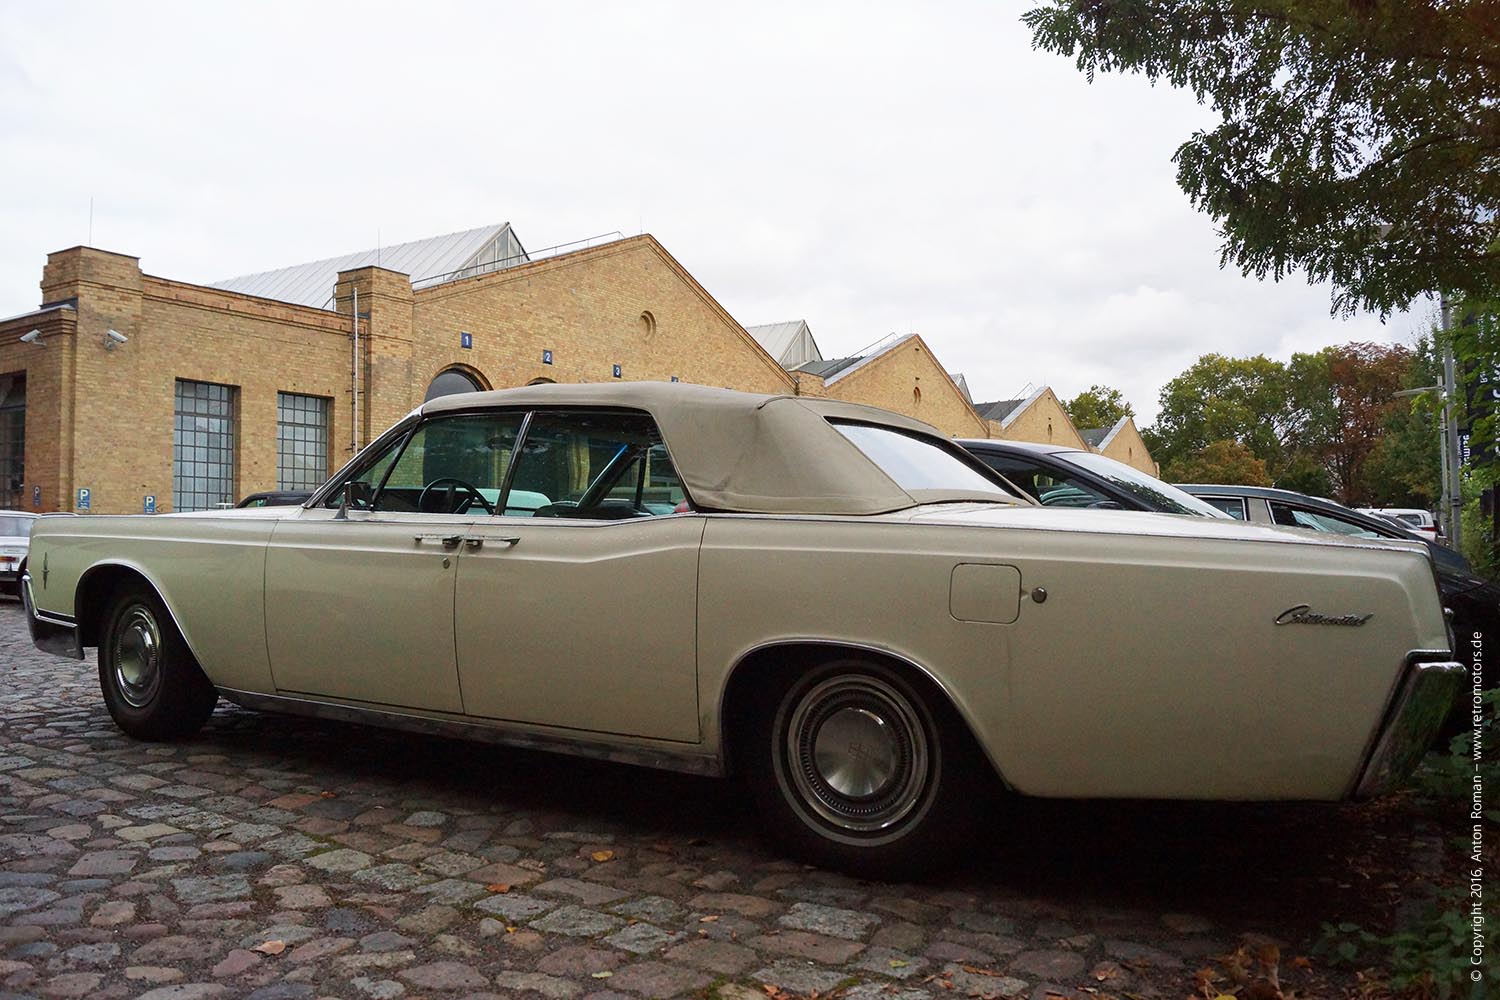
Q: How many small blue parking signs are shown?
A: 3